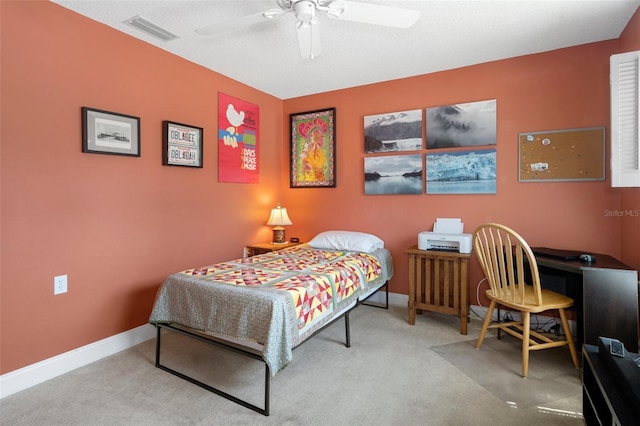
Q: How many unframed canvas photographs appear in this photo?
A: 4